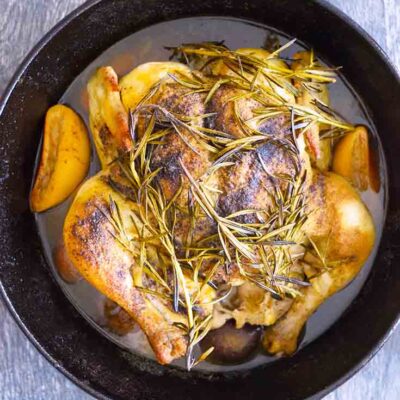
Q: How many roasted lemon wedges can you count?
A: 2